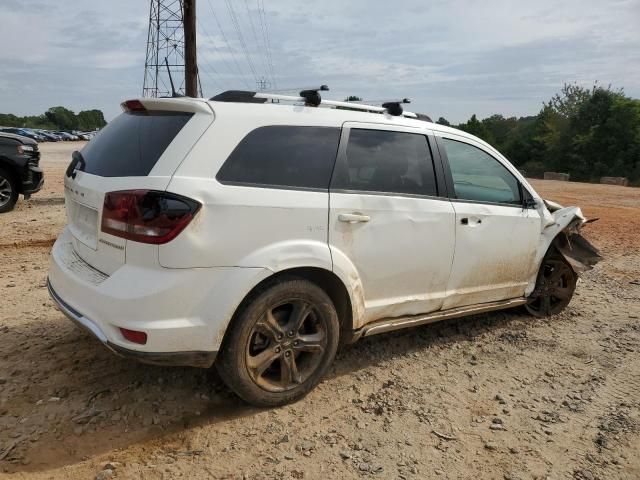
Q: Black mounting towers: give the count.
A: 2